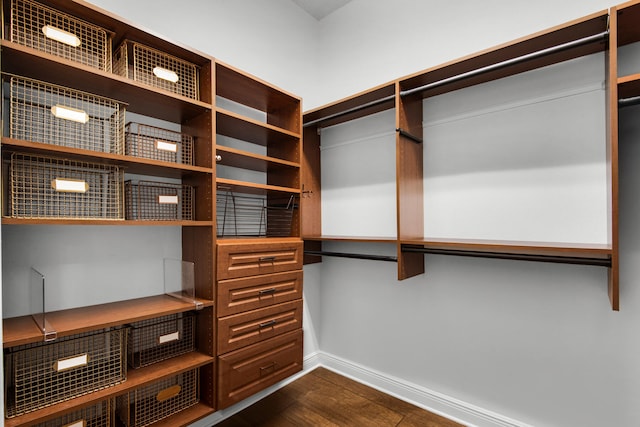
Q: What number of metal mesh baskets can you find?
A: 10